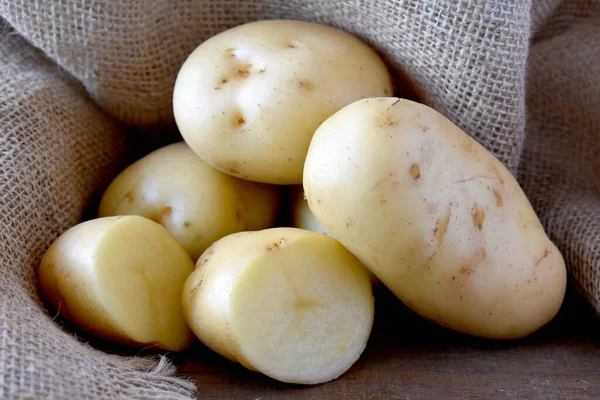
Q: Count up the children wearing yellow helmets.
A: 0